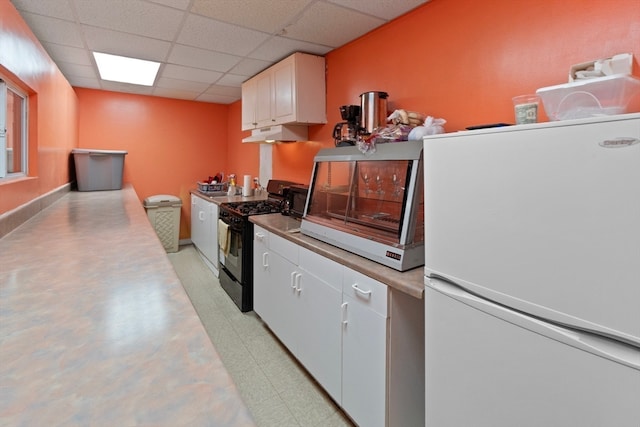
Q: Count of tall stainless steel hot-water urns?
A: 1